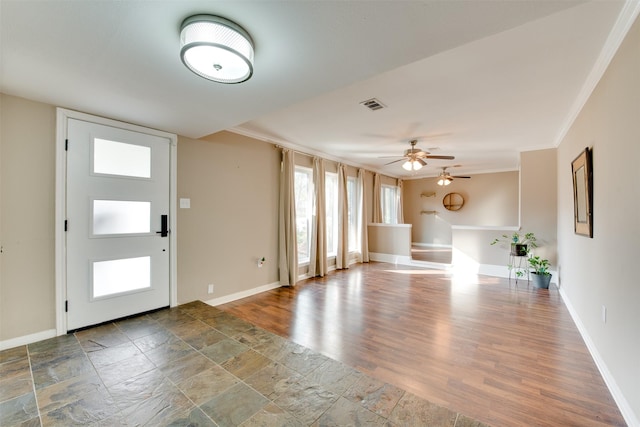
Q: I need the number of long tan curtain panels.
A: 6